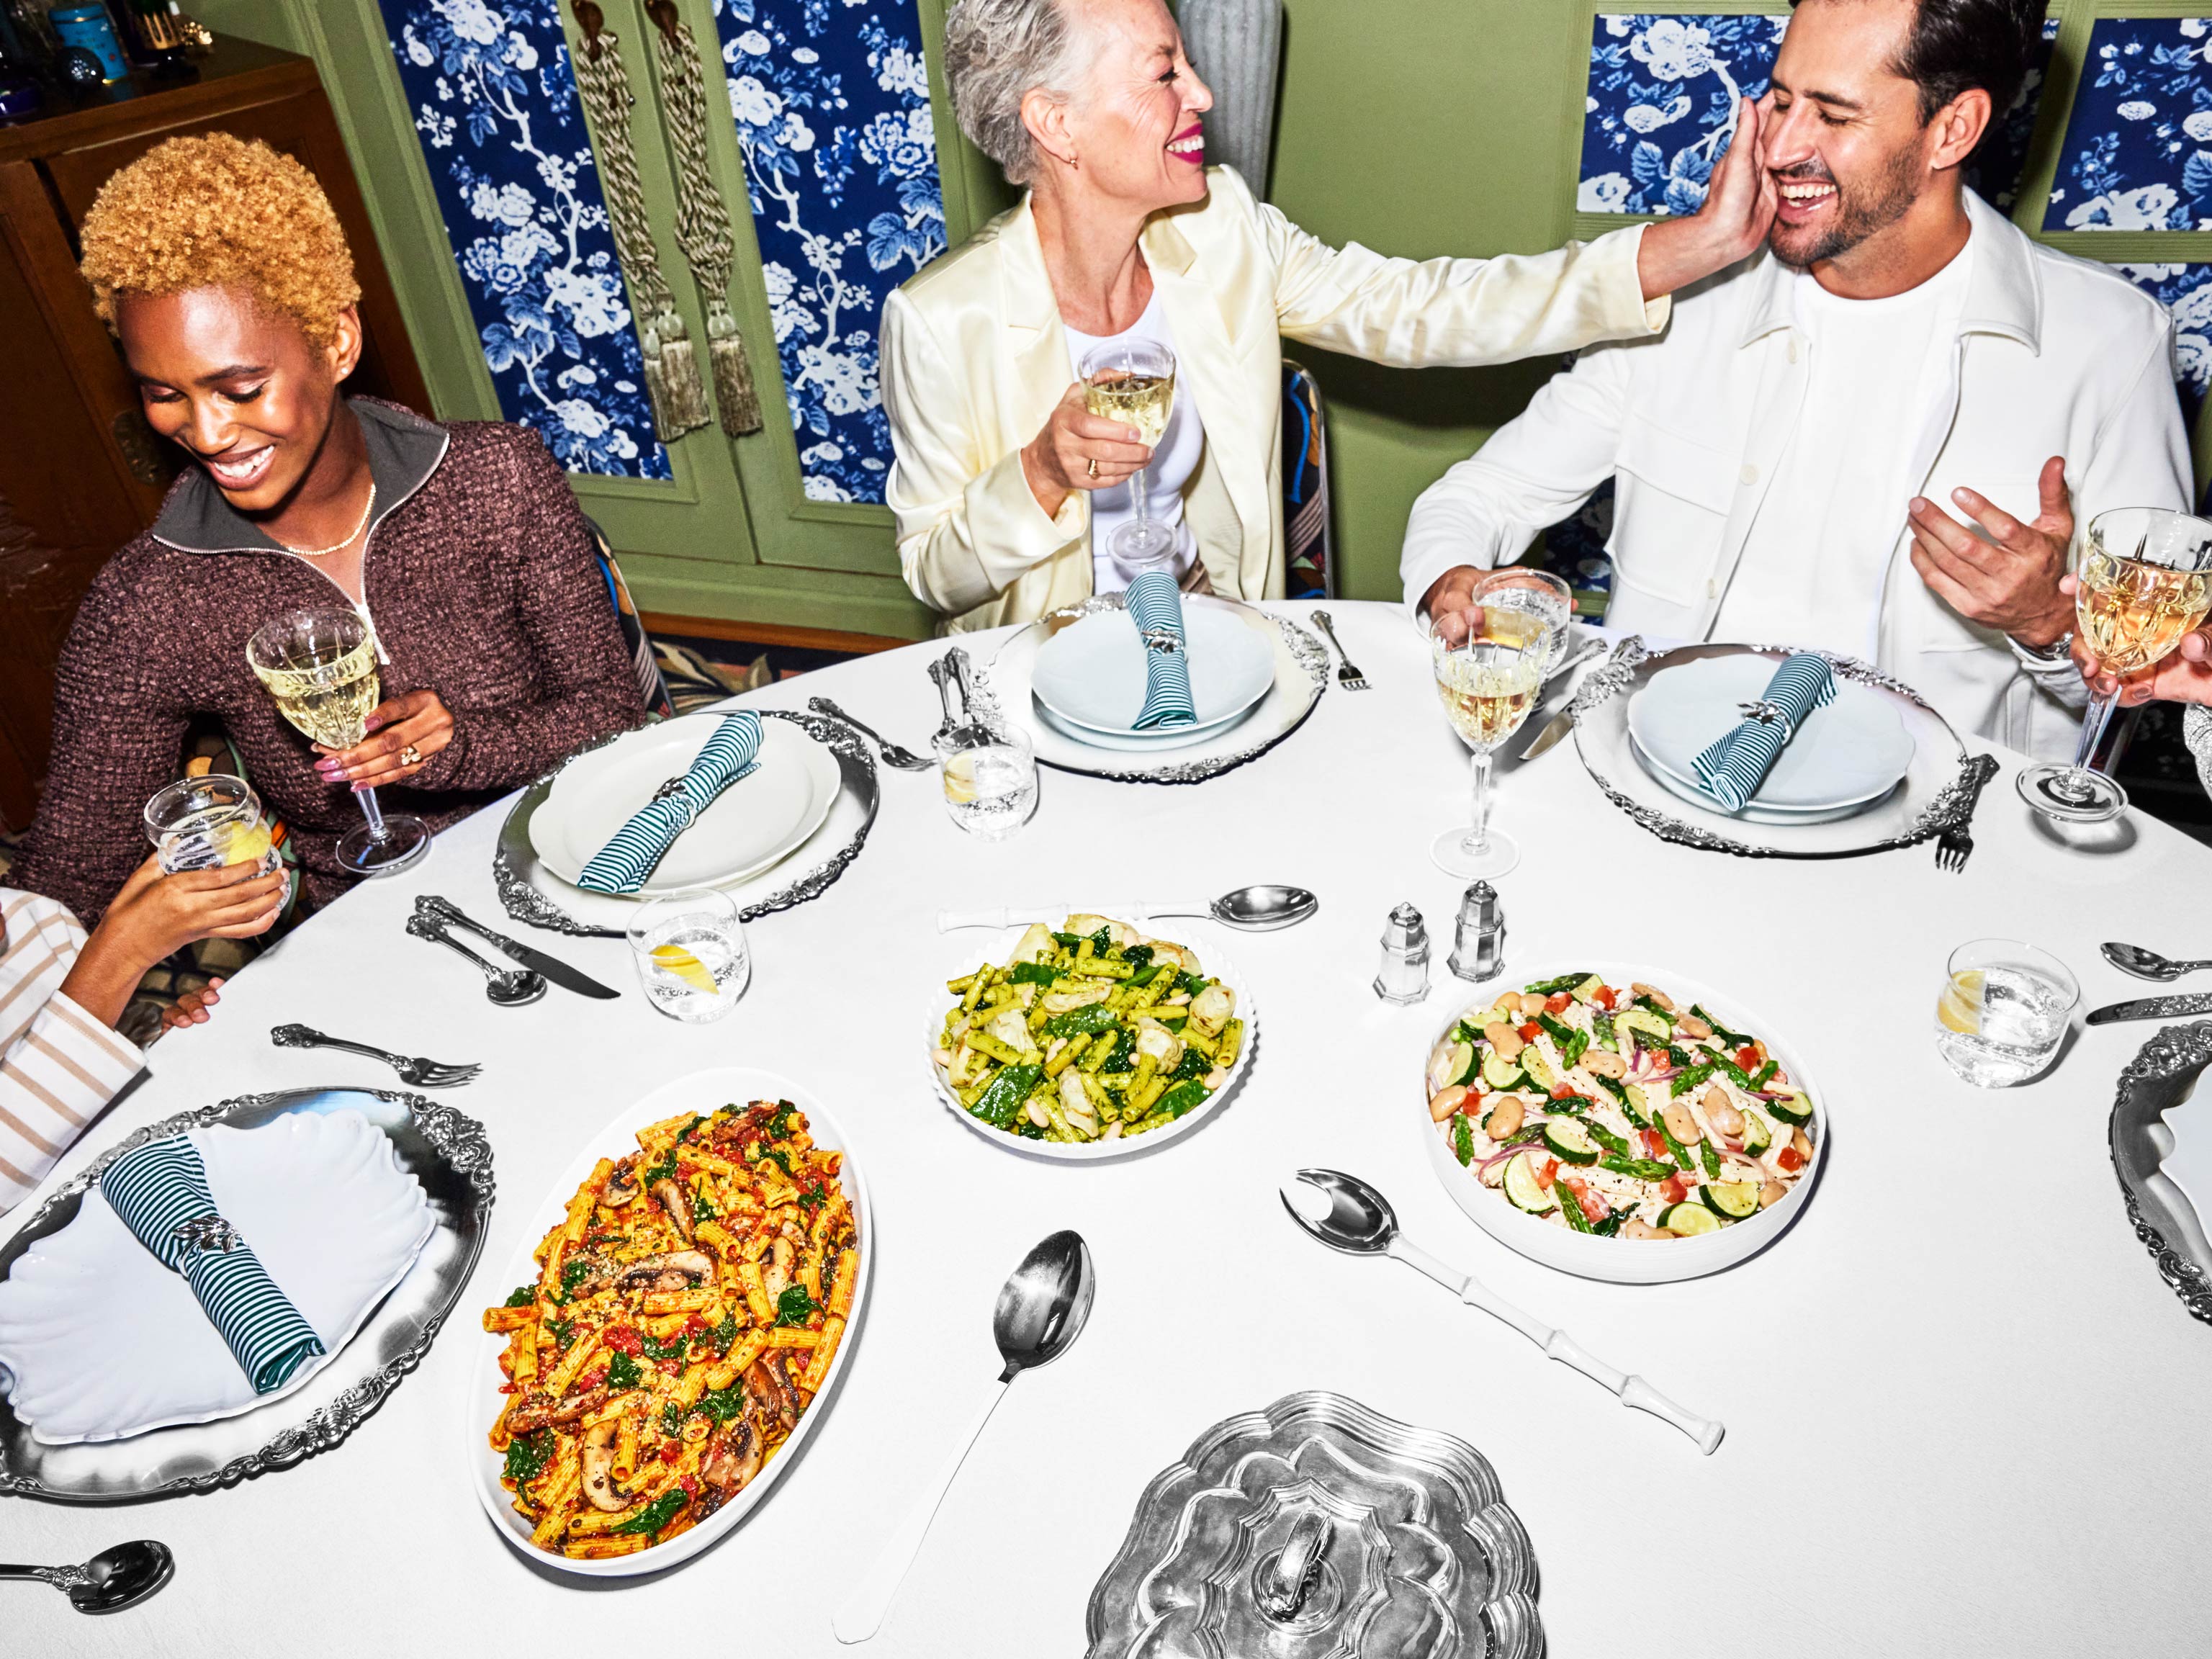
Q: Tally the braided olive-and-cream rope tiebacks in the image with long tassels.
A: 2